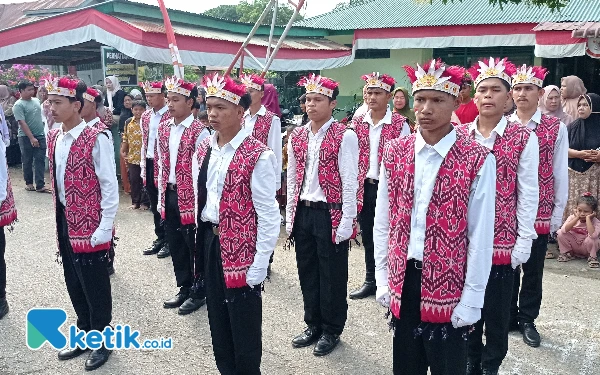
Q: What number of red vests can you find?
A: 12